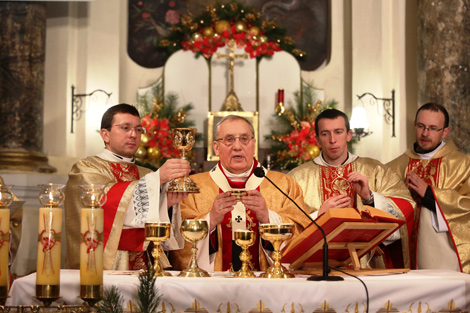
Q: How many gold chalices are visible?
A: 5